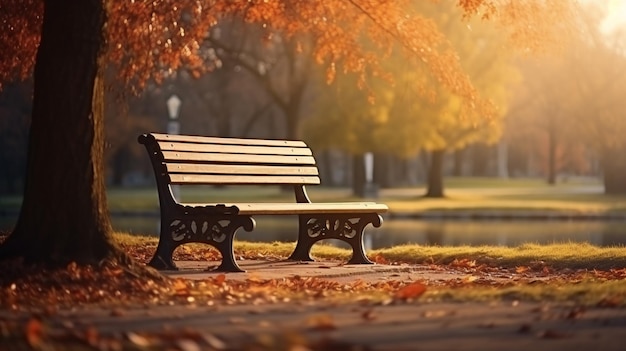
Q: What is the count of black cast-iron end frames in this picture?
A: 2